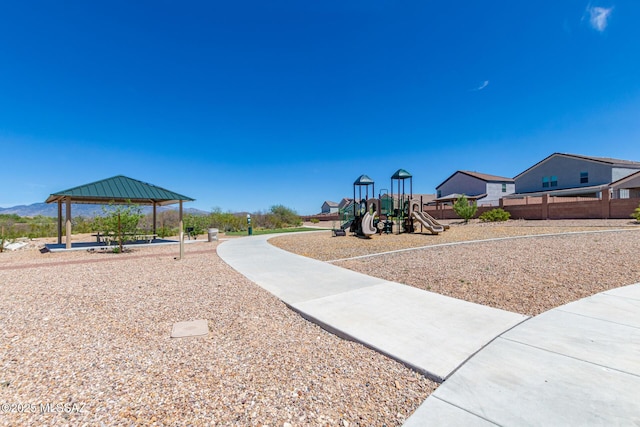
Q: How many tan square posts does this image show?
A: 4